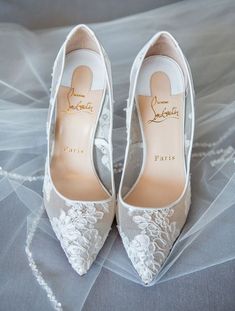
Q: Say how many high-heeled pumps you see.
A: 2